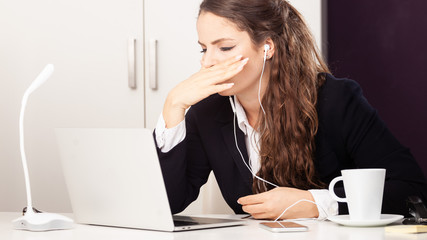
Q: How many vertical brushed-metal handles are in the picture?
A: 2